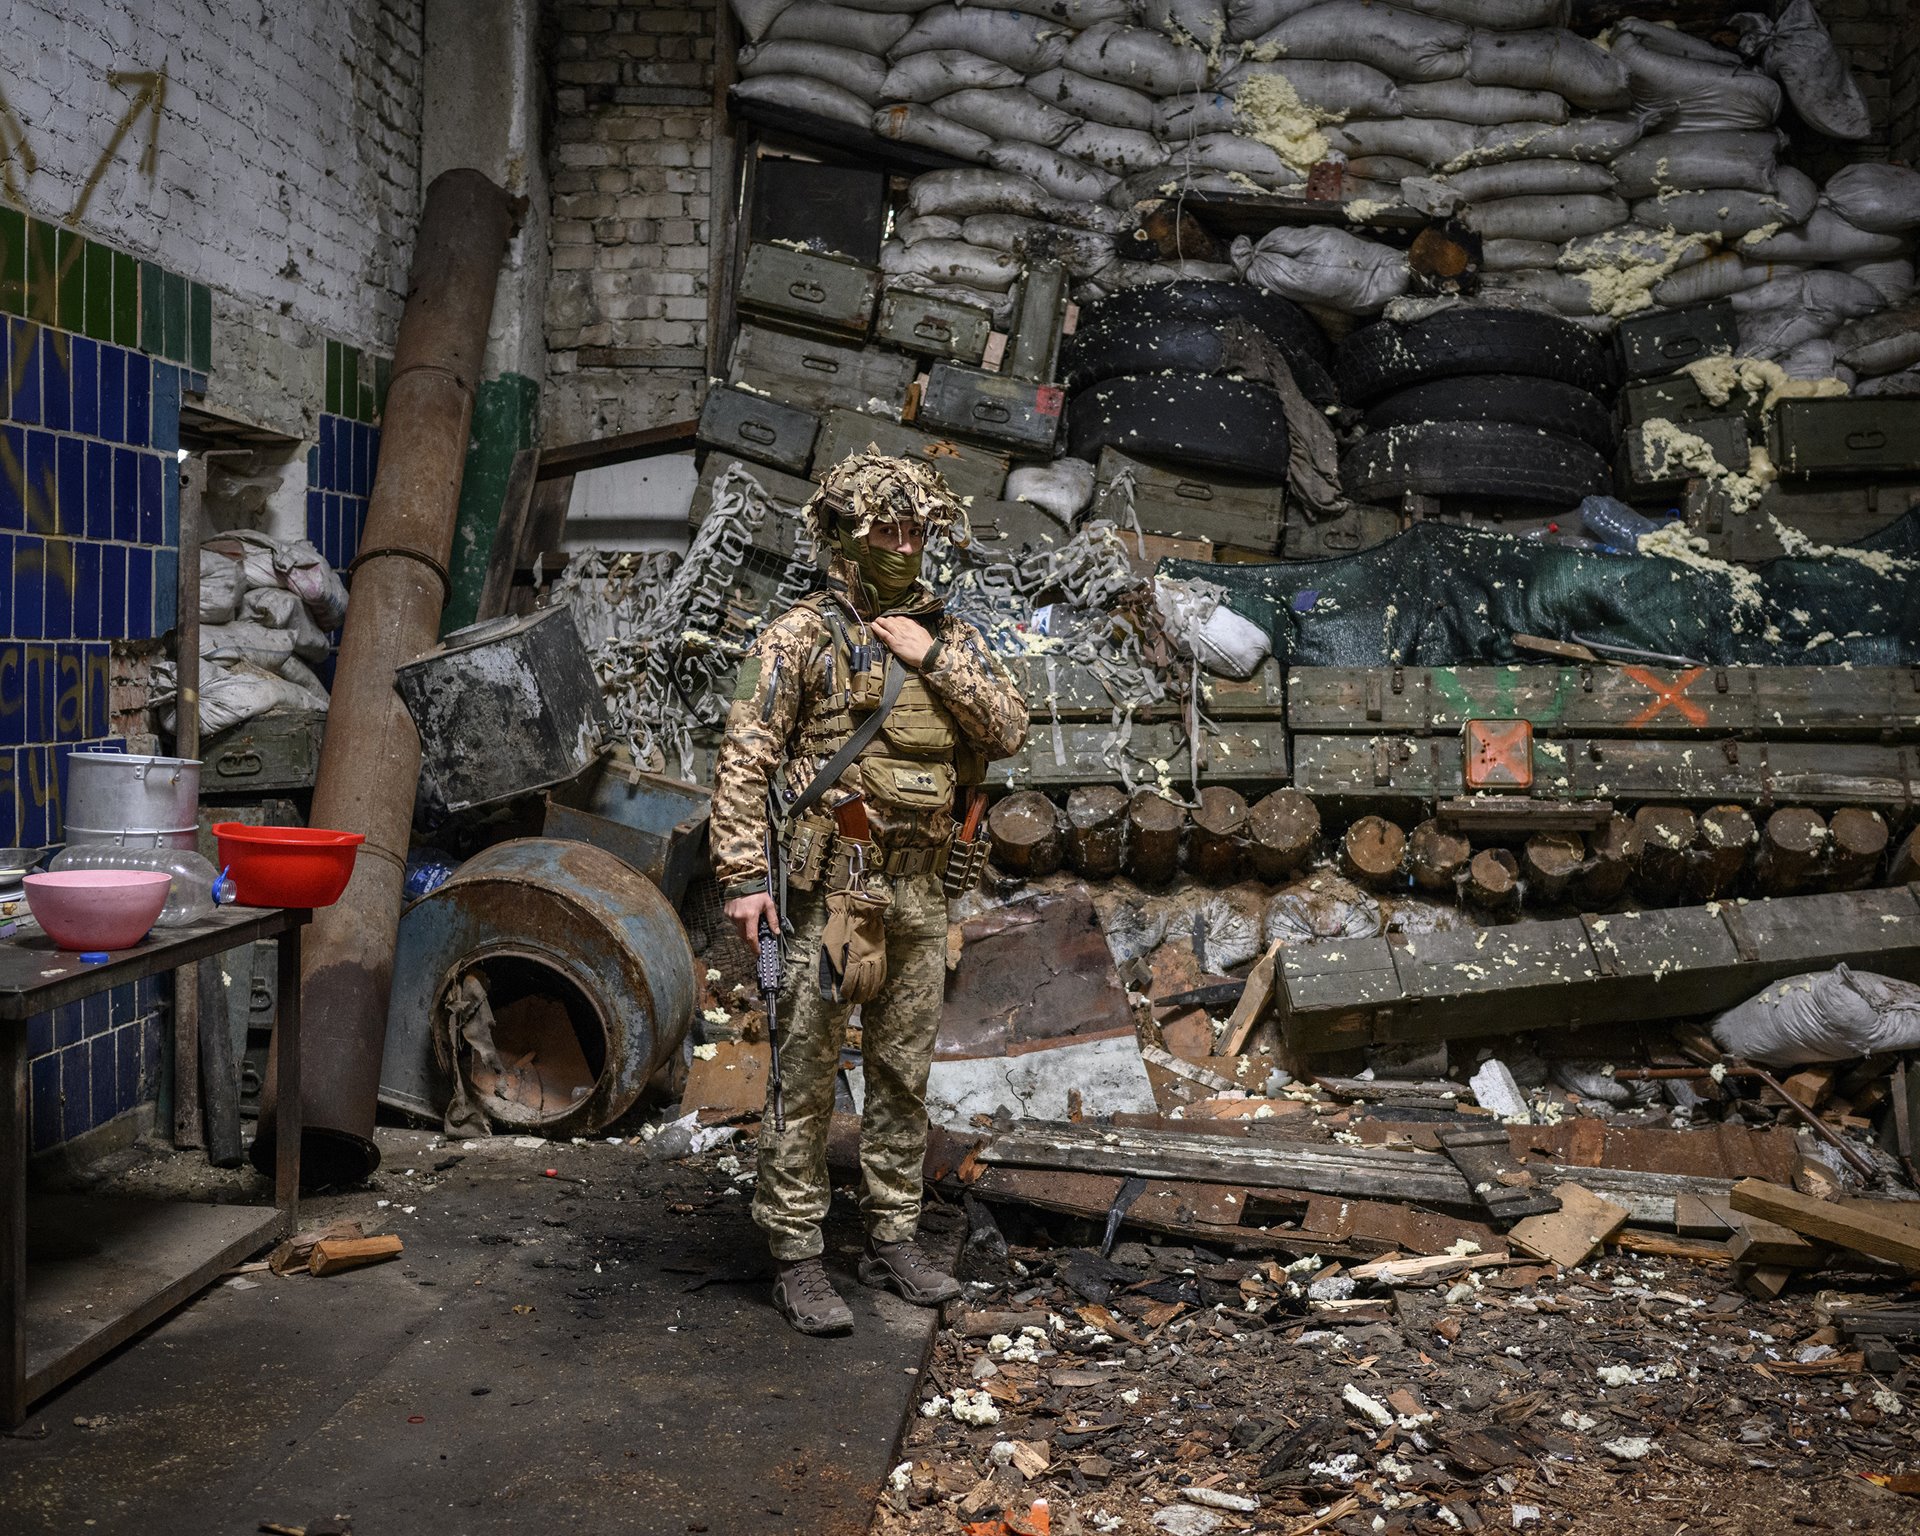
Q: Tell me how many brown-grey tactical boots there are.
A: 2